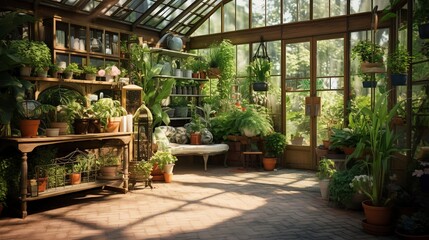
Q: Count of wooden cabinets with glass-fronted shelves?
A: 1